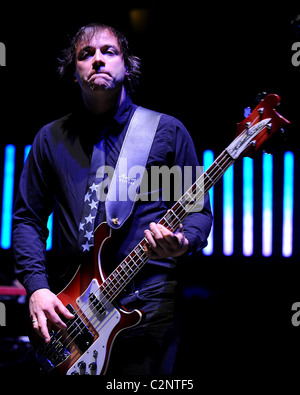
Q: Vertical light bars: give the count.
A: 8